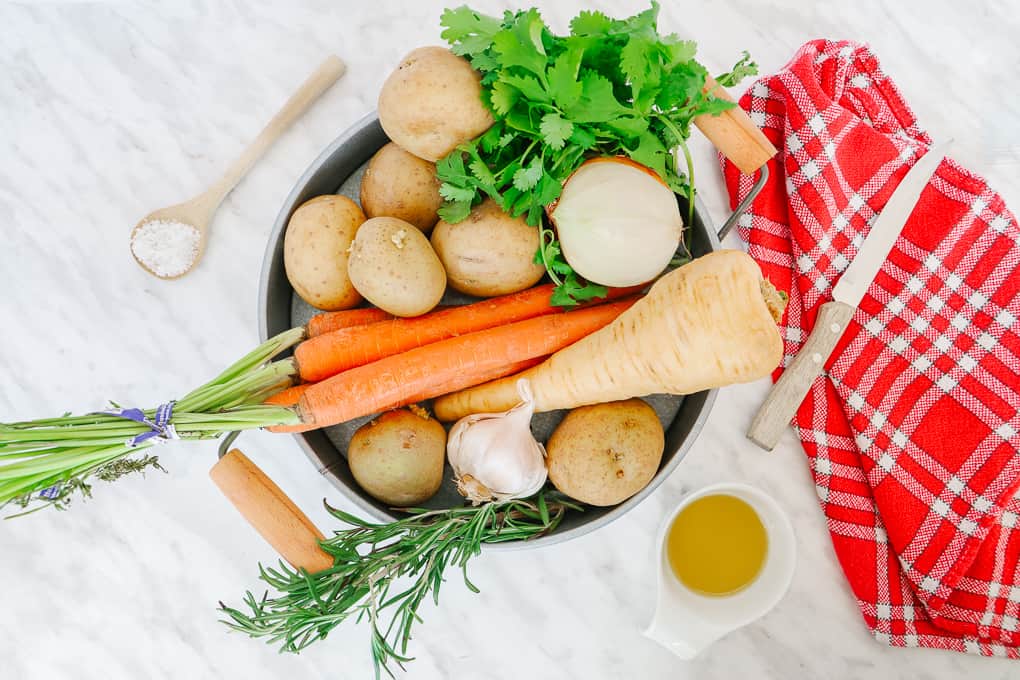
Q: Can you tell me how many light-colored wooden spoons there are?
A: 1